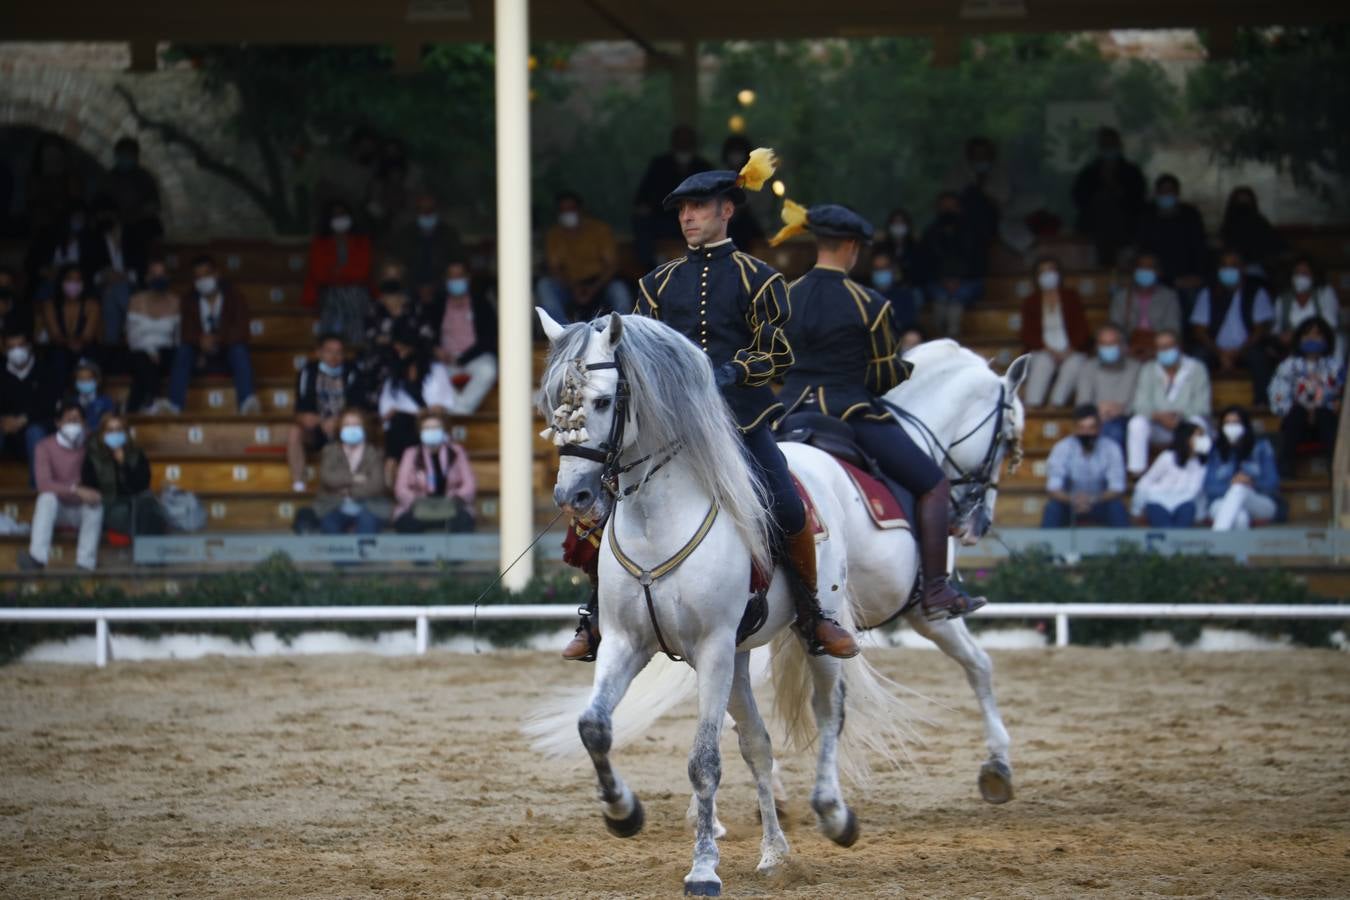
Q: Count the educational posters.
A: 0